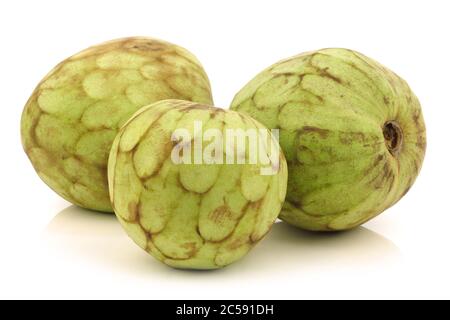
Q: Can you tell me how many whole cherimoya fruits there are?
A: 3